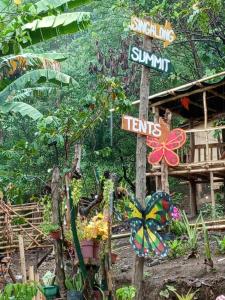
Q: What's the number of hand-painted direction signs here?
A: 3